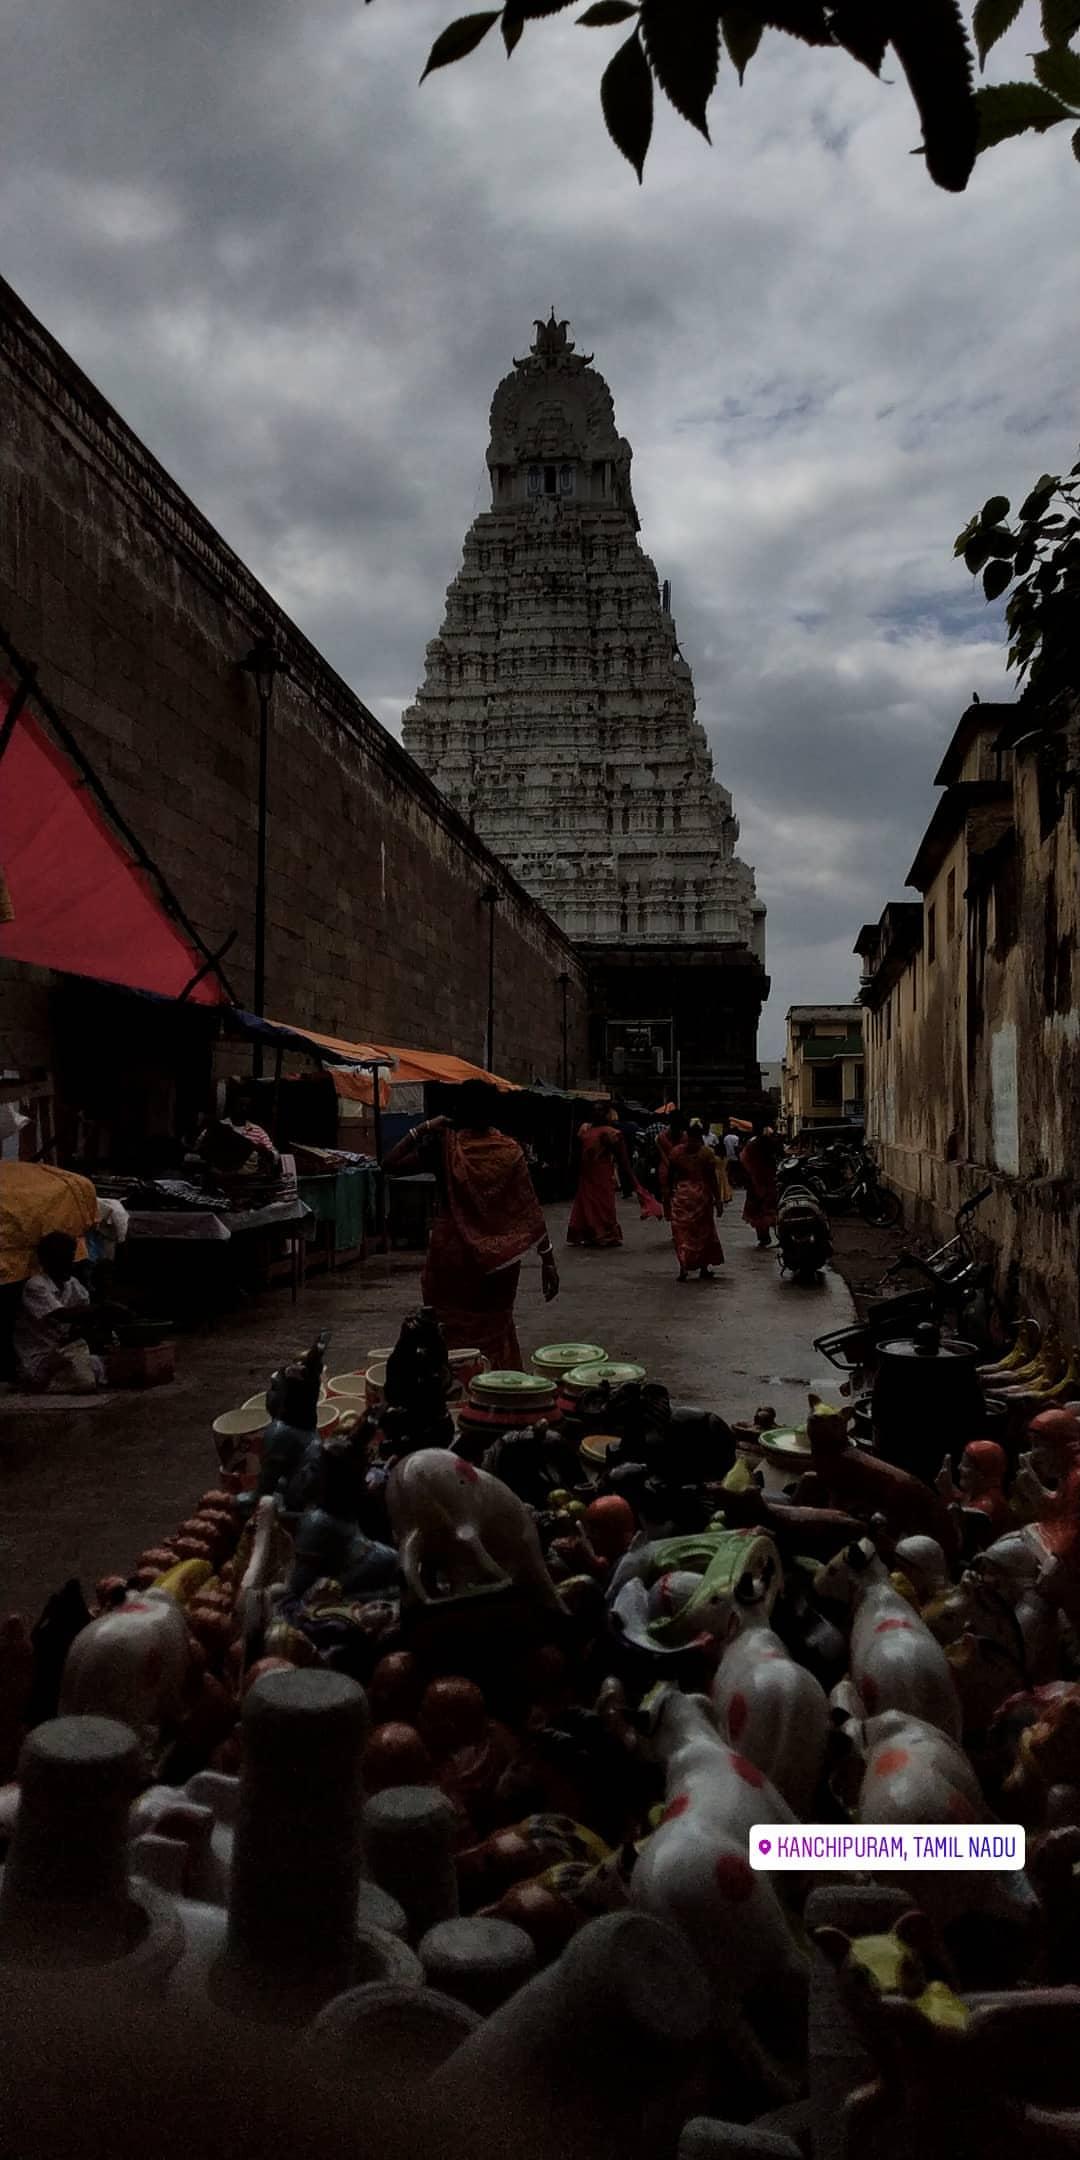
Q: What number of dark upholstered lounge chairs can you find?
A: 0